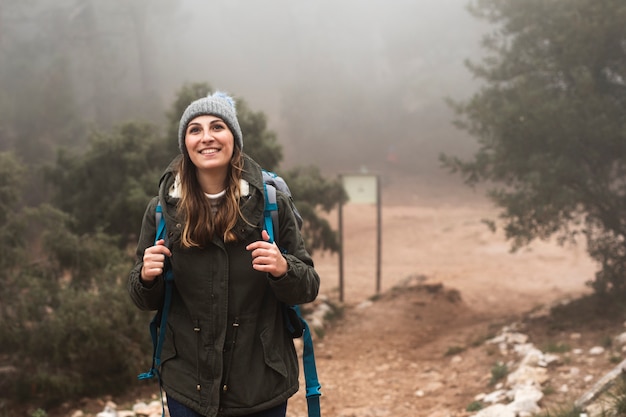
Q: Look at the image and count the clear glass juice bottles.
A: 0